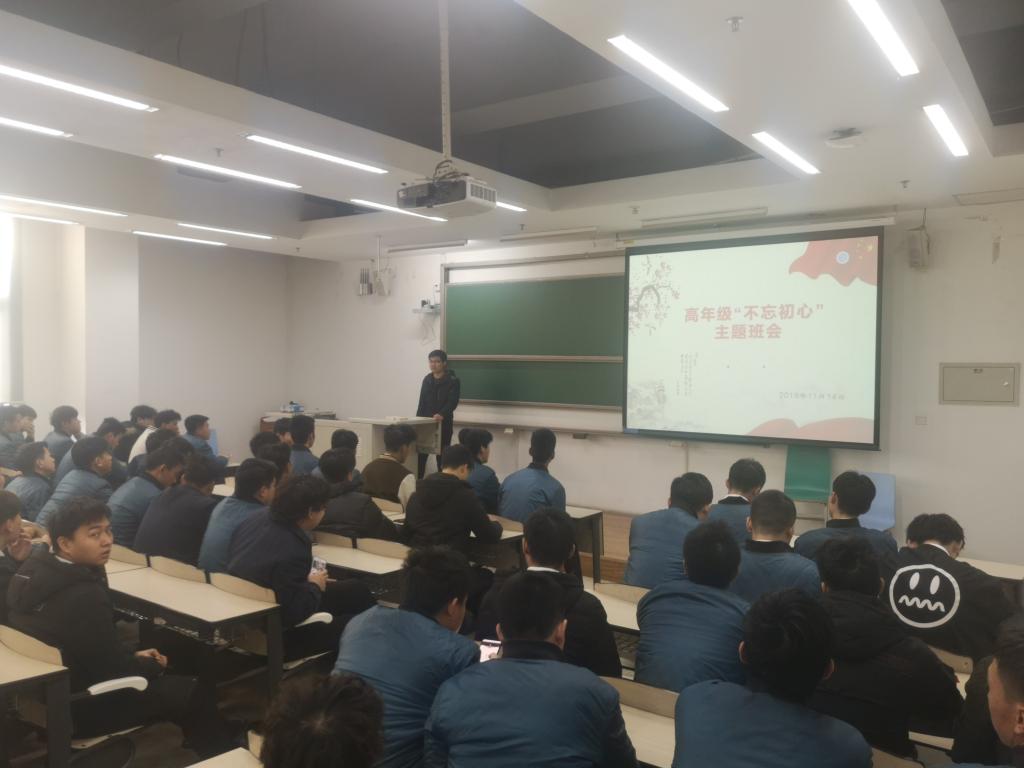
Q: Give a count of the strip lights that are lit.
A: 14